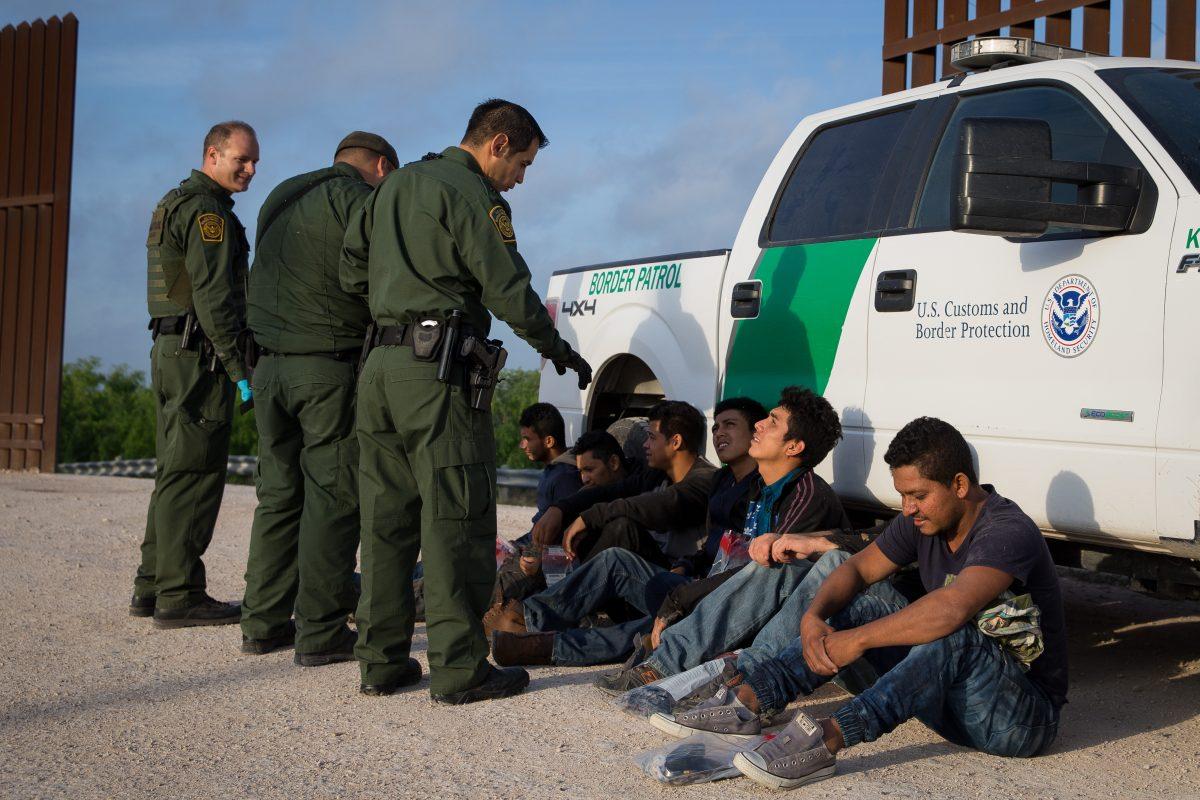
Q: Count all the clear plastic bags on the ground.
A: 2